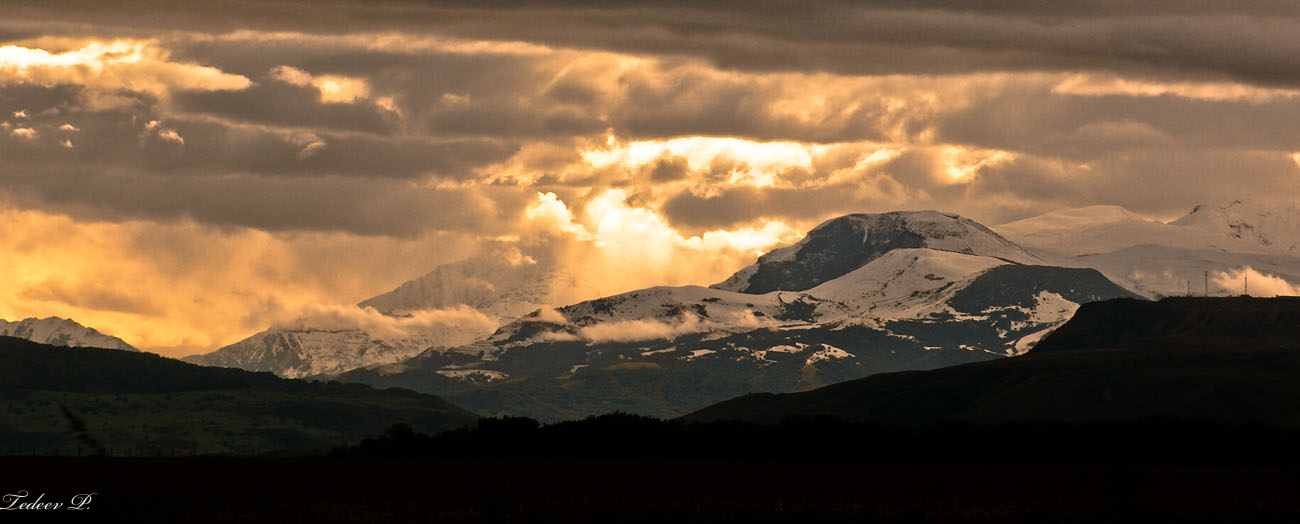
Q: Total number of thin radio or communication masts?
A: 3